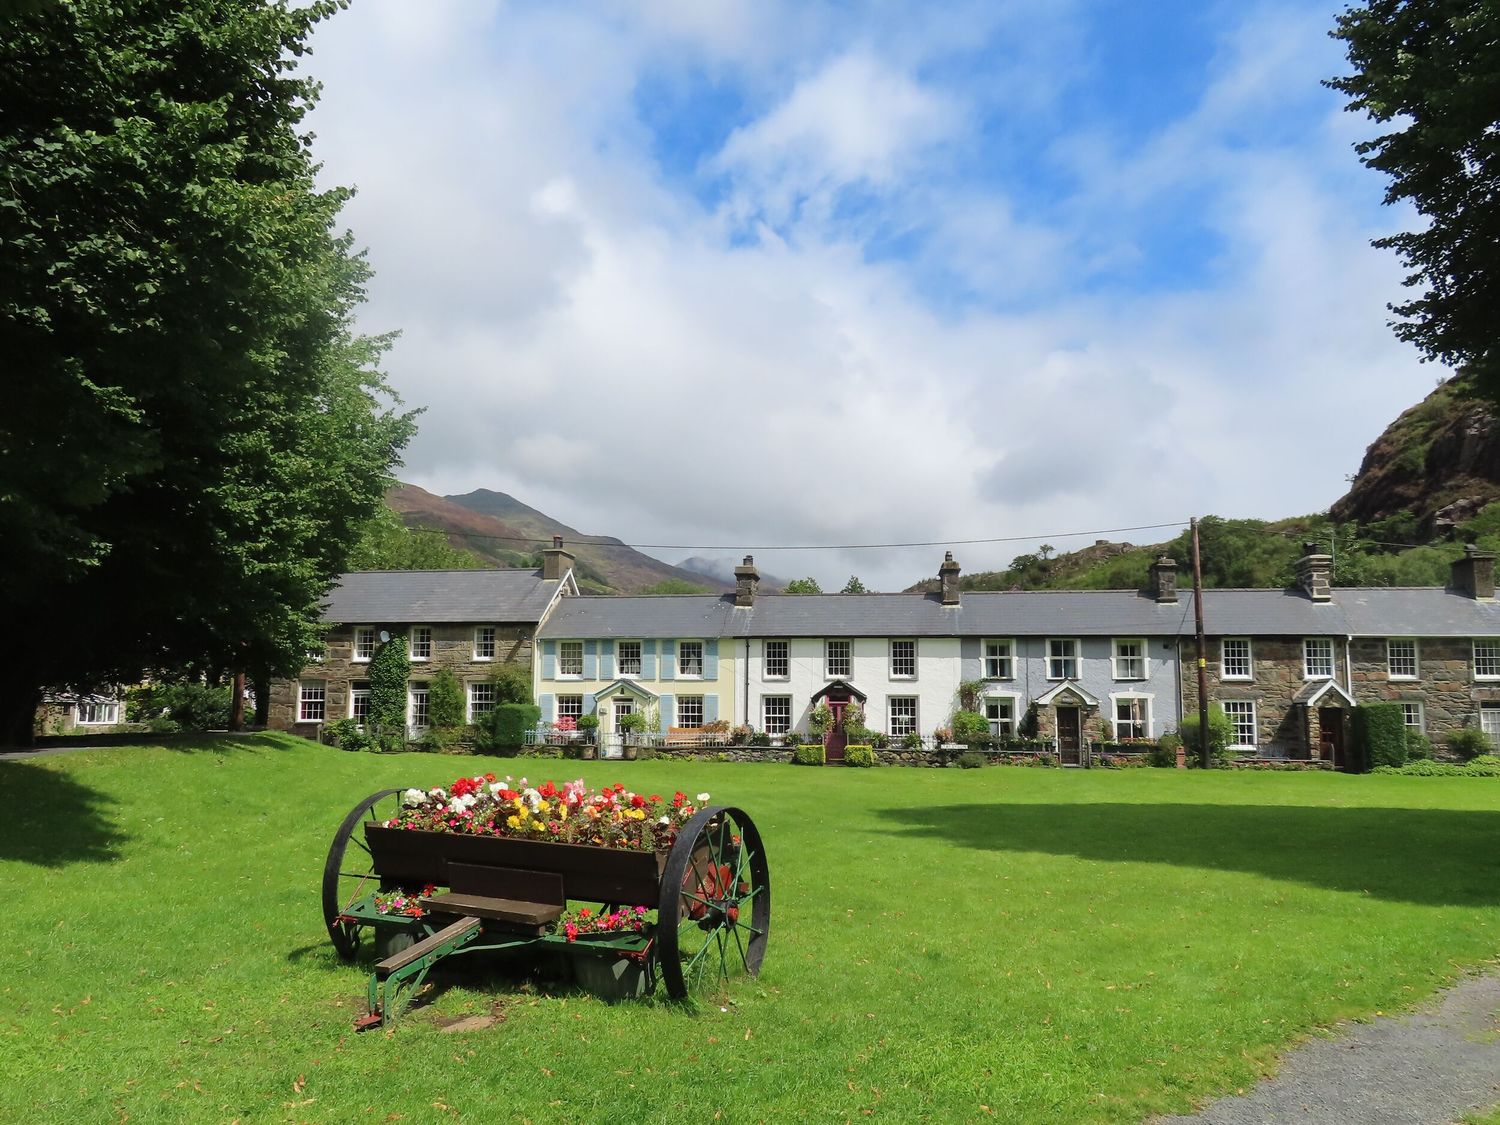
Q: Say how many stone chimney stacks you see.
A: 6